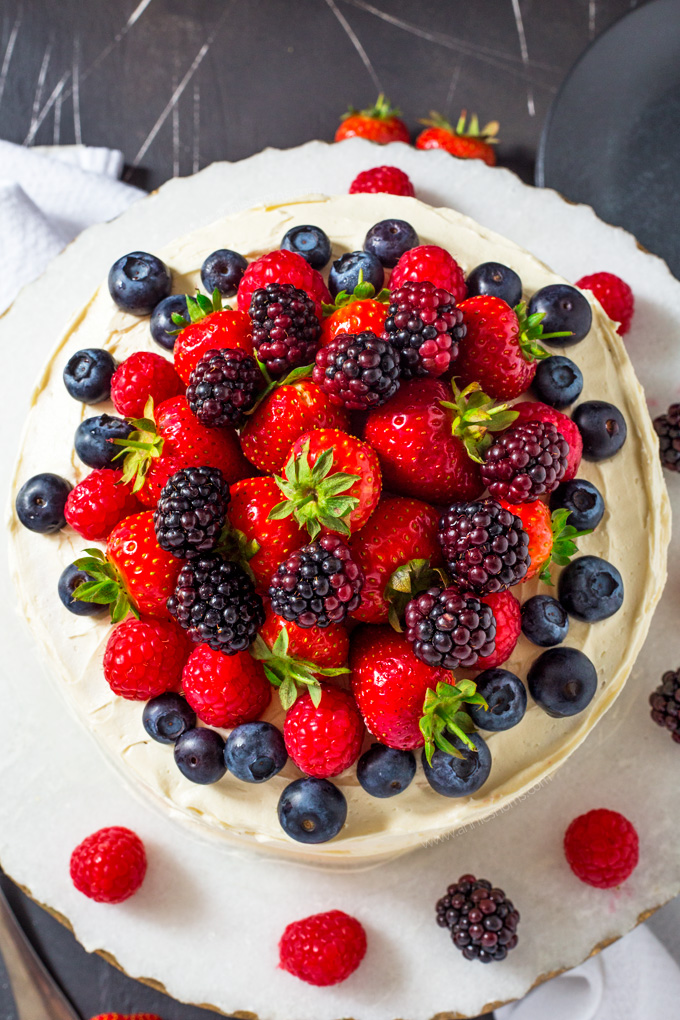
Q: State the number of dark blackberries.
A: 13